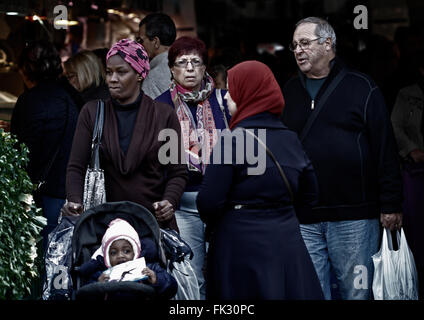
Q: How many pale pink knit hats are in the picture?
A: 1